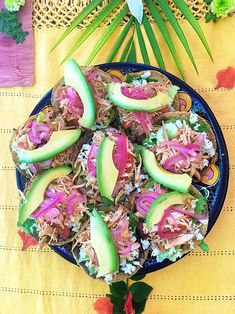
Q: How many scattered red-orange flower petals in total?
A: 4